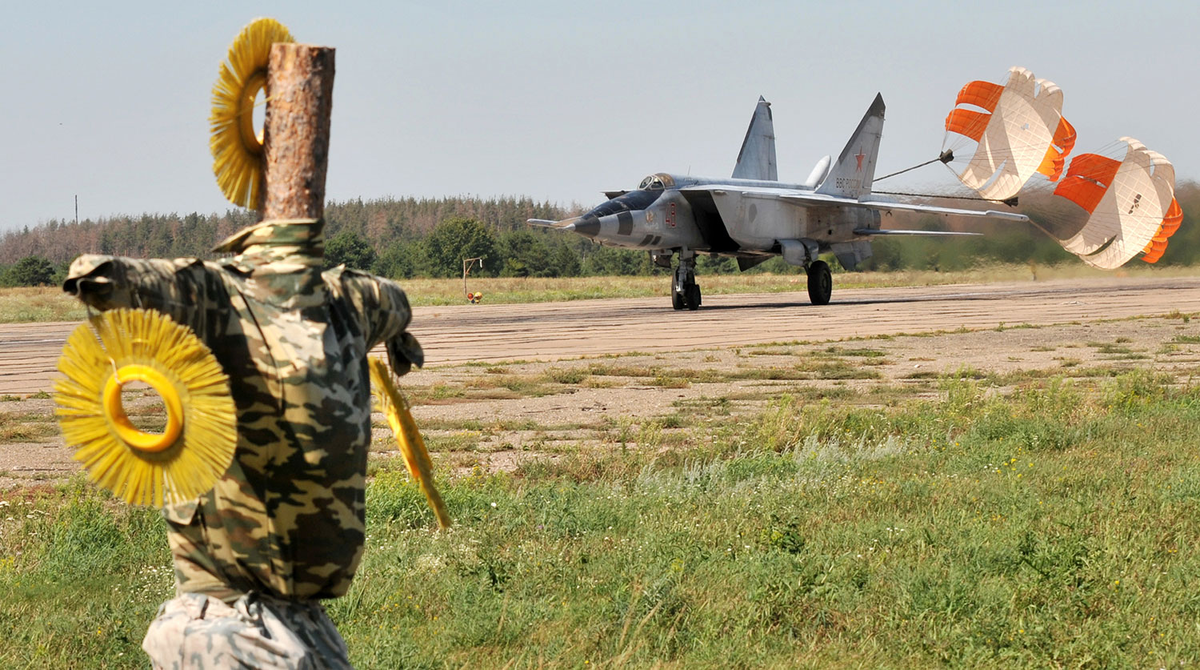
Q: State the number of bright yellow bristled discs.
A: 3